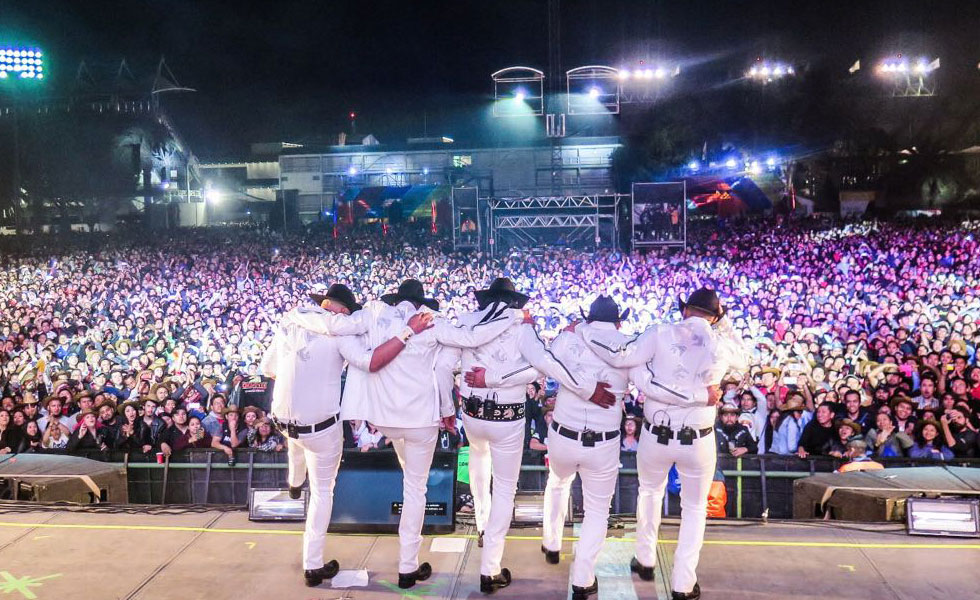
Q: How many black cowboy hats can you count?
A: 5